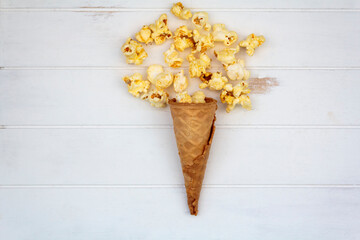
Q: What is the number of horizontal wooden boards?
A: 5